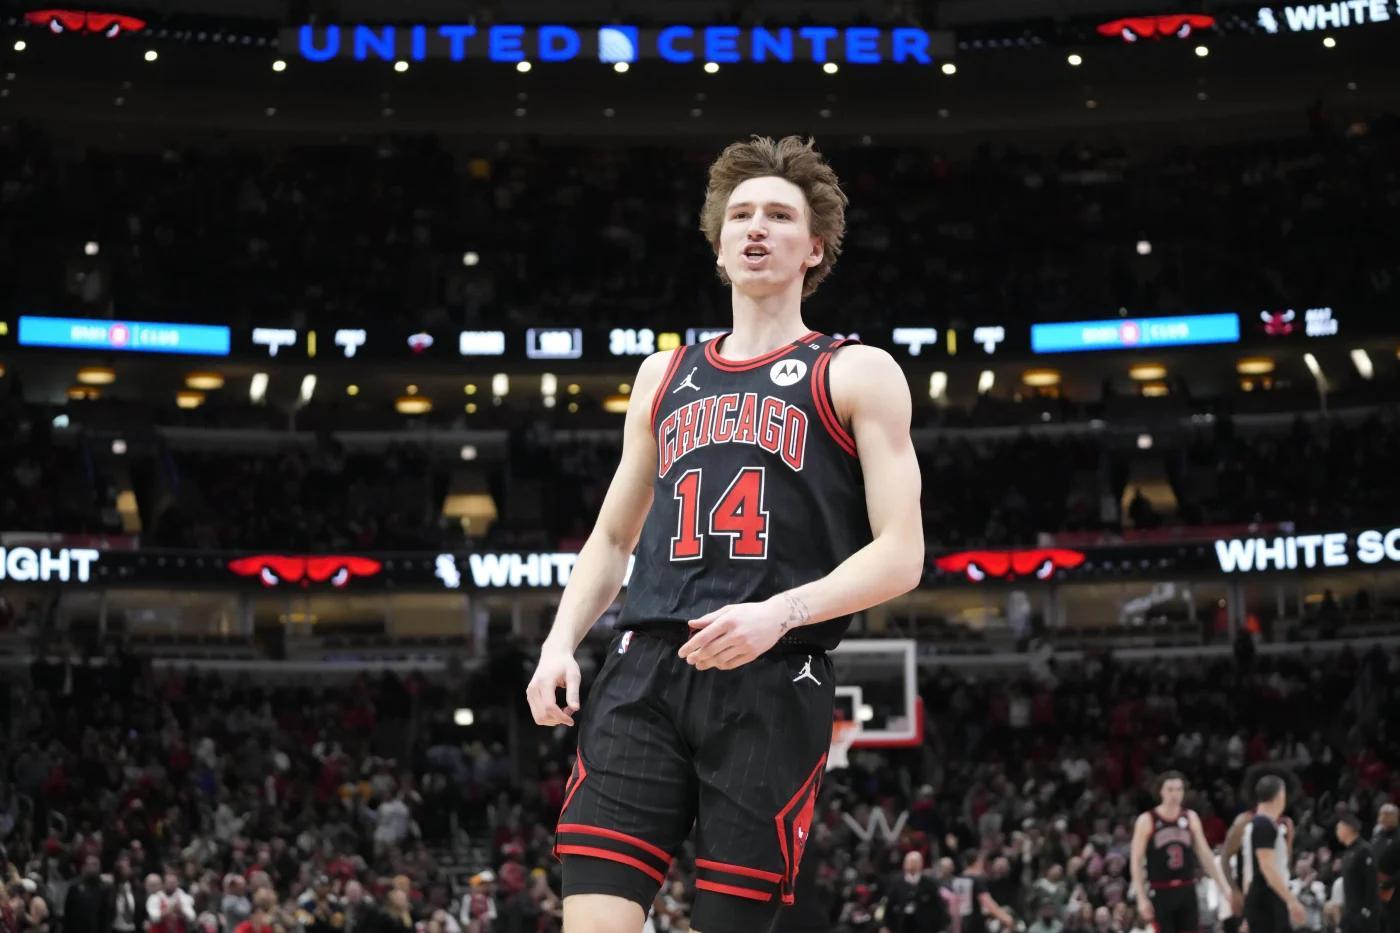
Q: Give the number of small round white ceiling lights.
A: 12